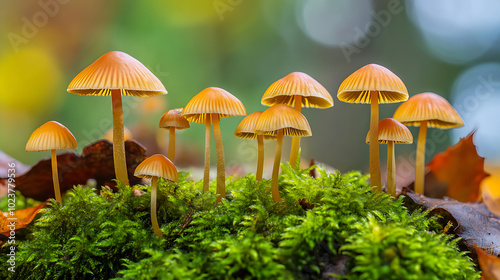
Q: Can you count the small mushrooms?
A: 11